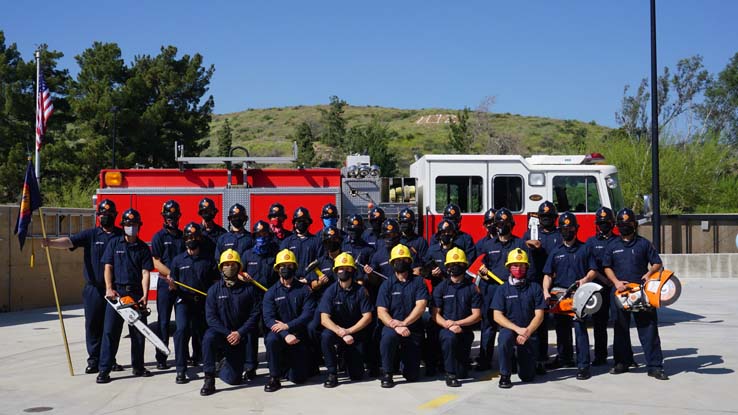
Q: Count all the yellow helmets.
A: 6